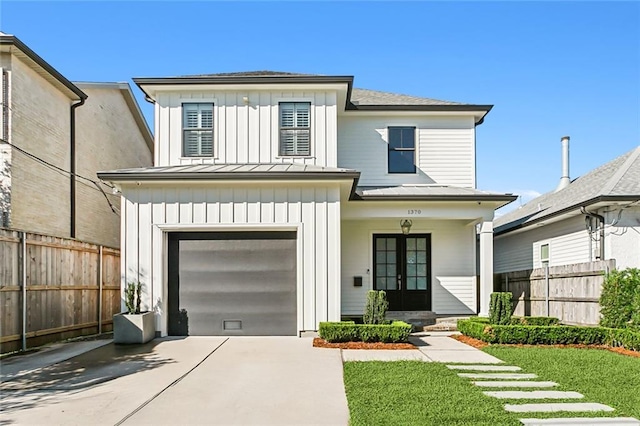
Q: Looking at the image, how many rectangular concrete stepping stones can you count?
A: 6